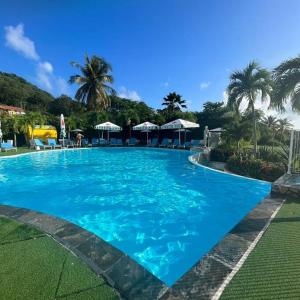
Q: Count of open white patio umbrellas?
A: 3